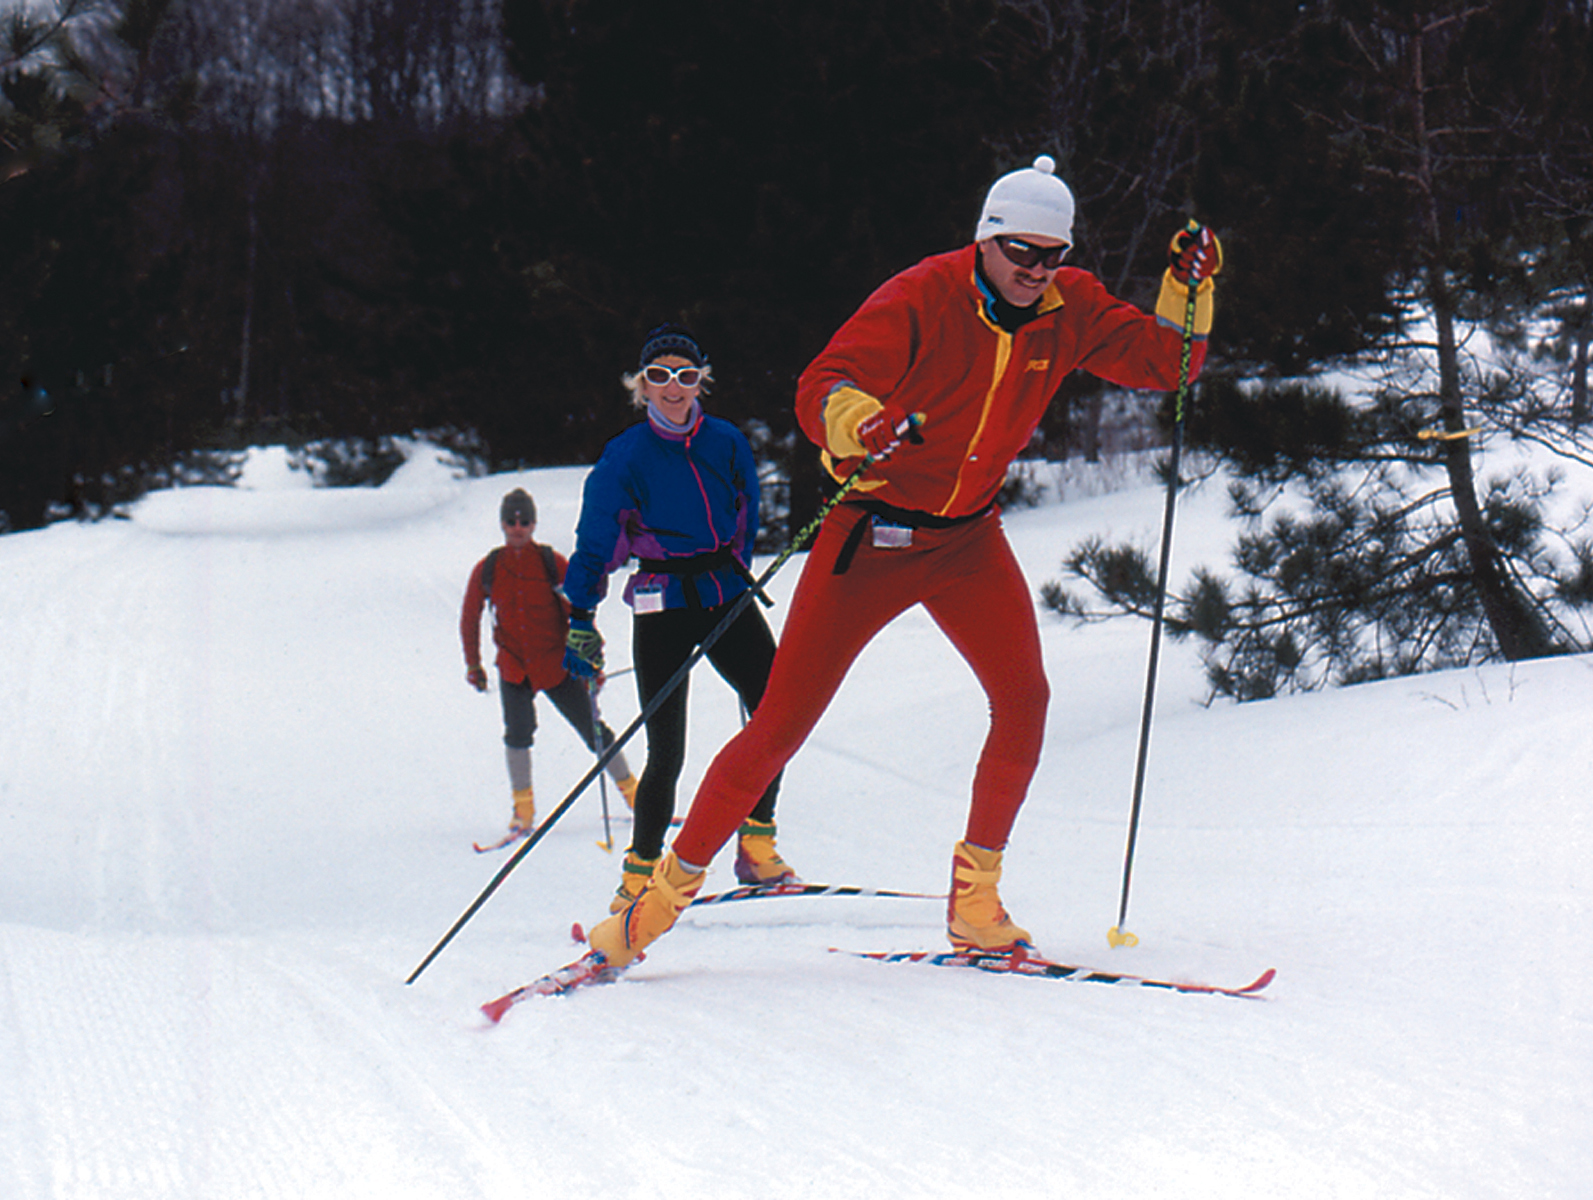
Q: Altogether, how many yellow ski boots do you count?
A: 6